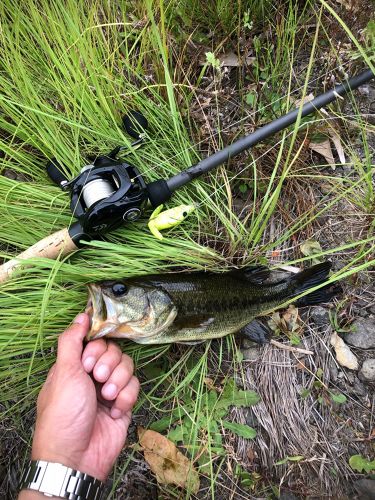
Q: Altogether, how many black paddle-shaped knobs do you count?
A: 2